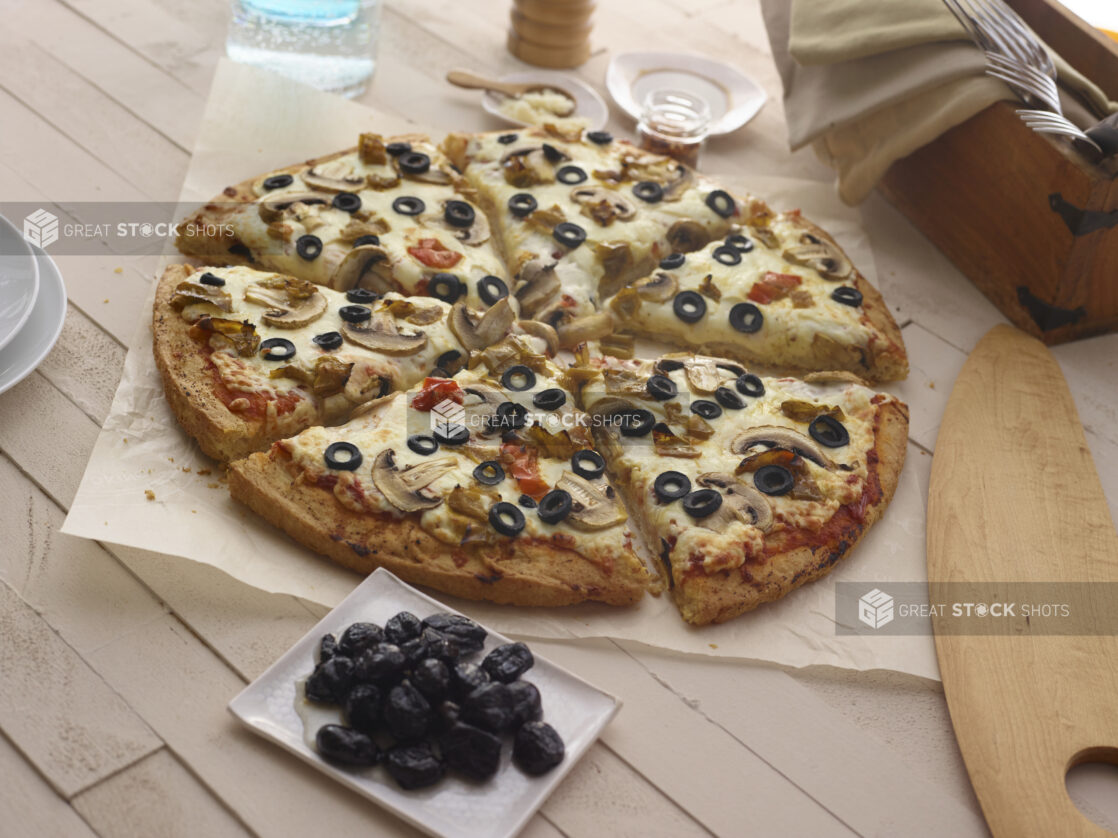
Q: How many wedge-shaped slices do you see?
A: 6